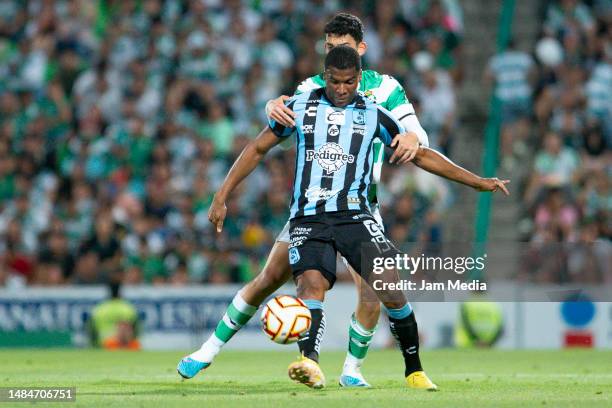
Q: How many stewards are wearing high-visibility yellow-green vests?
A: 2